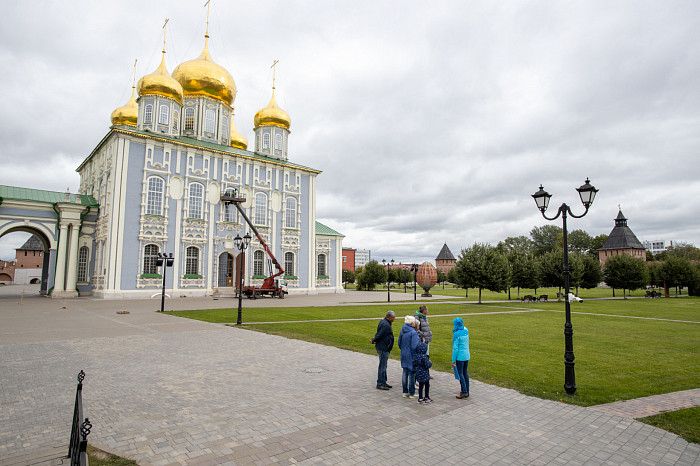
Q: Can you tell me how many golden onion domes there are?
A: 5